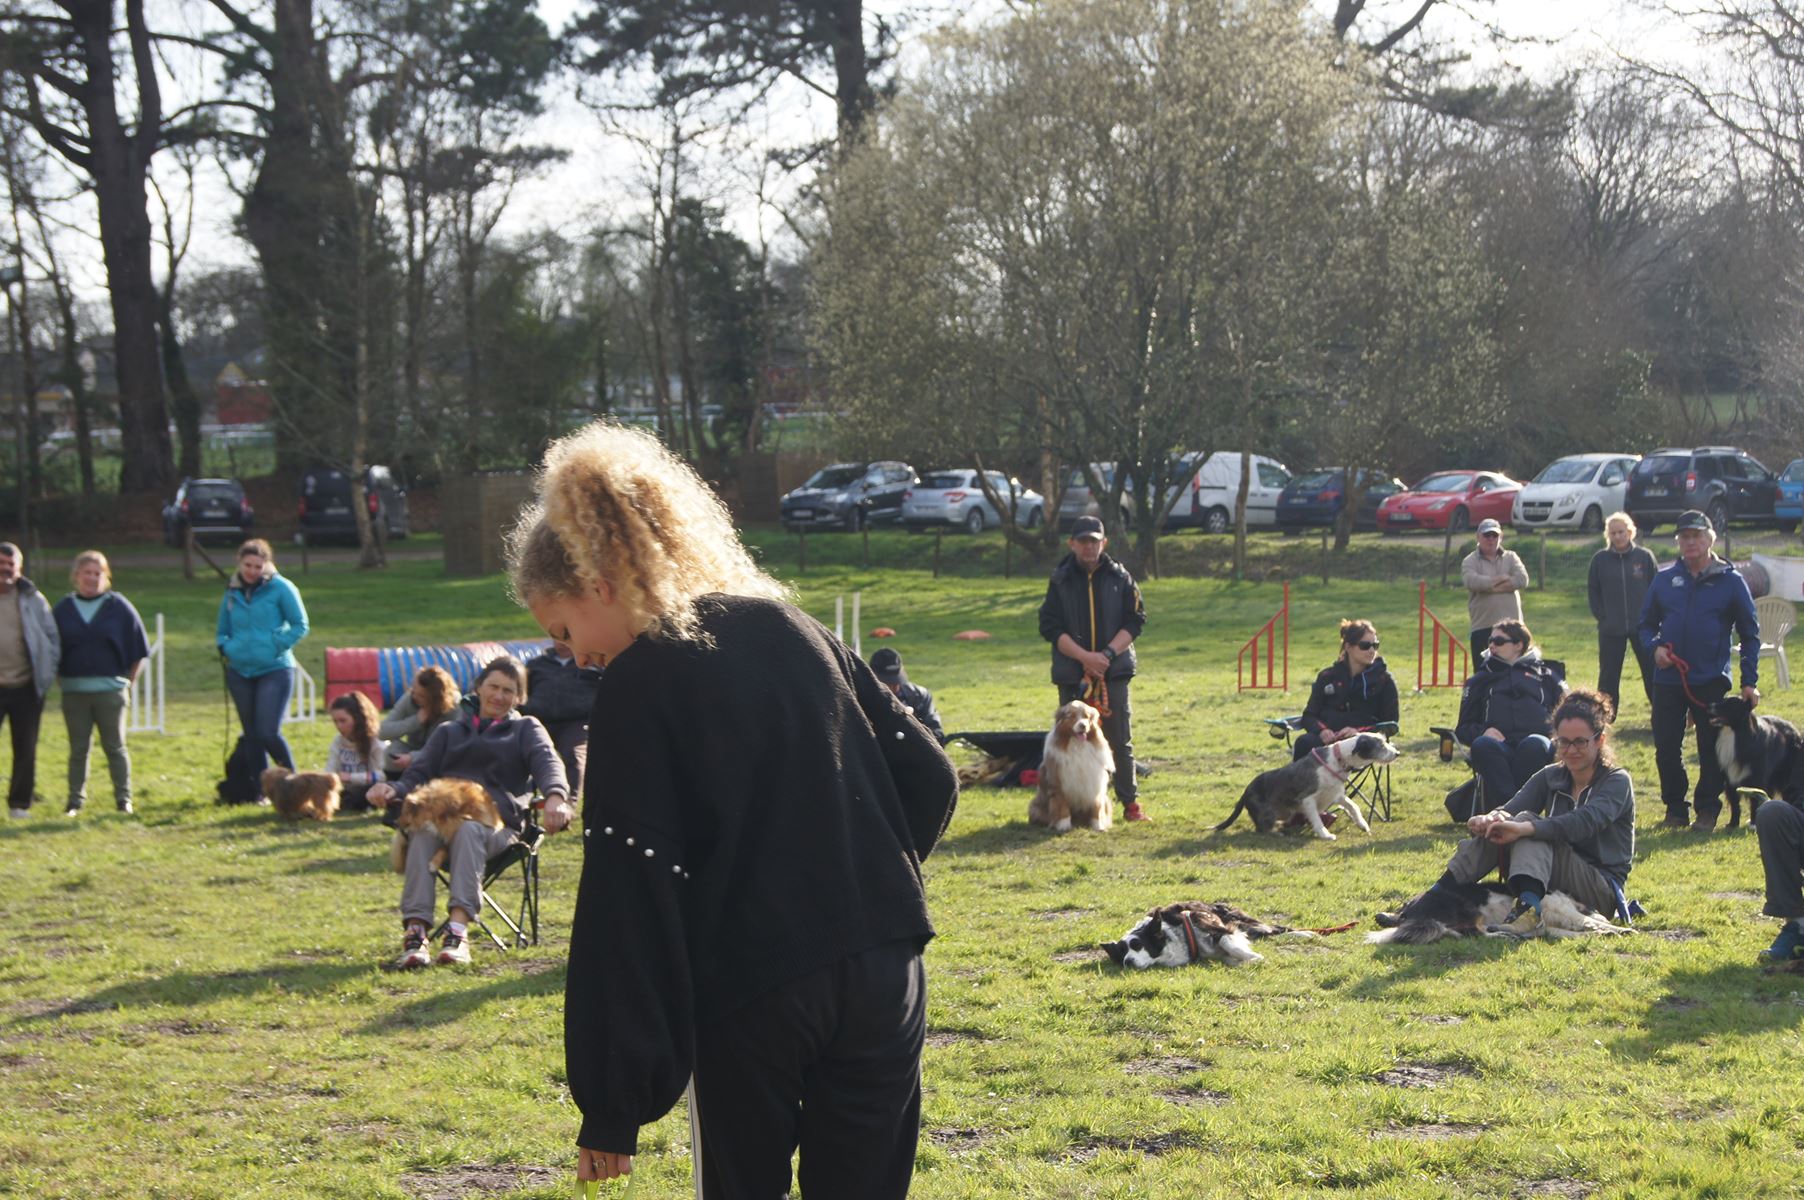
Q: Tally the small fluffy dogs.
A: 2